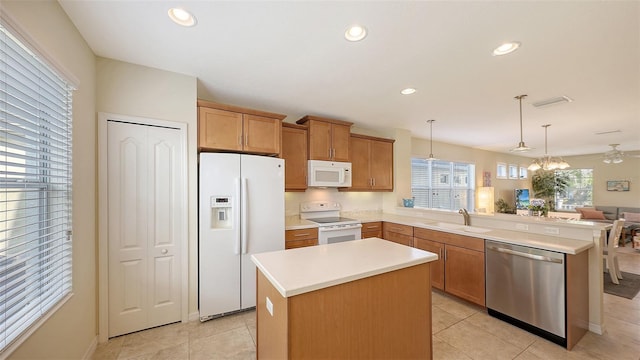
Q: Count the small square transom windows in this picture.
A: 3